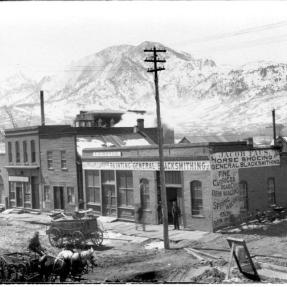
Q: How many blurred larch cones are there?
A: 0